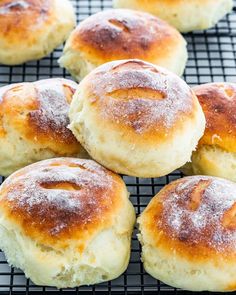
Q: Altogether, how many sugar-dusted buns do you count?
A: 8